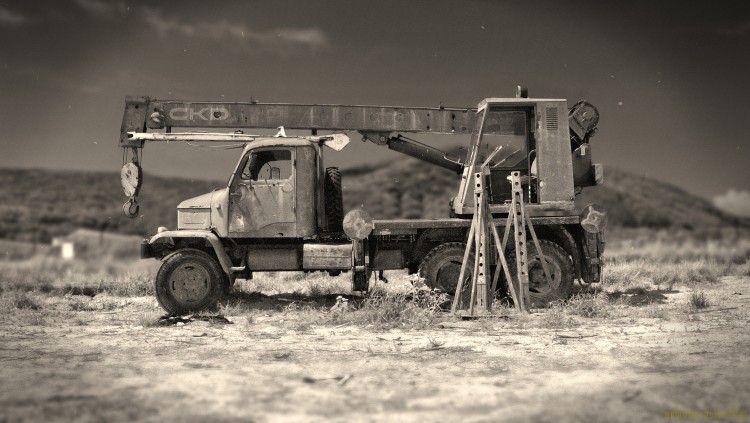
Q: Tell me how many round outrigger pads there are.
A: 2